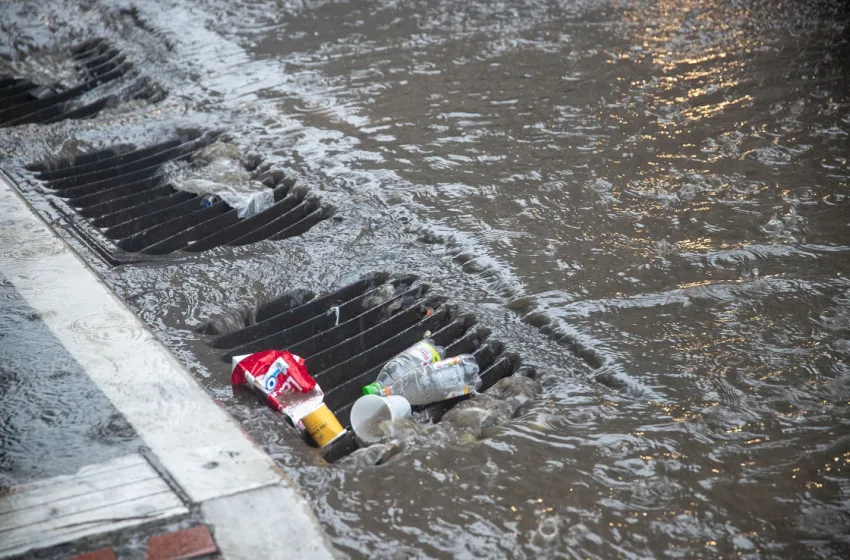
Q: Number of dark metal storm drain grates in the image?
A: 3